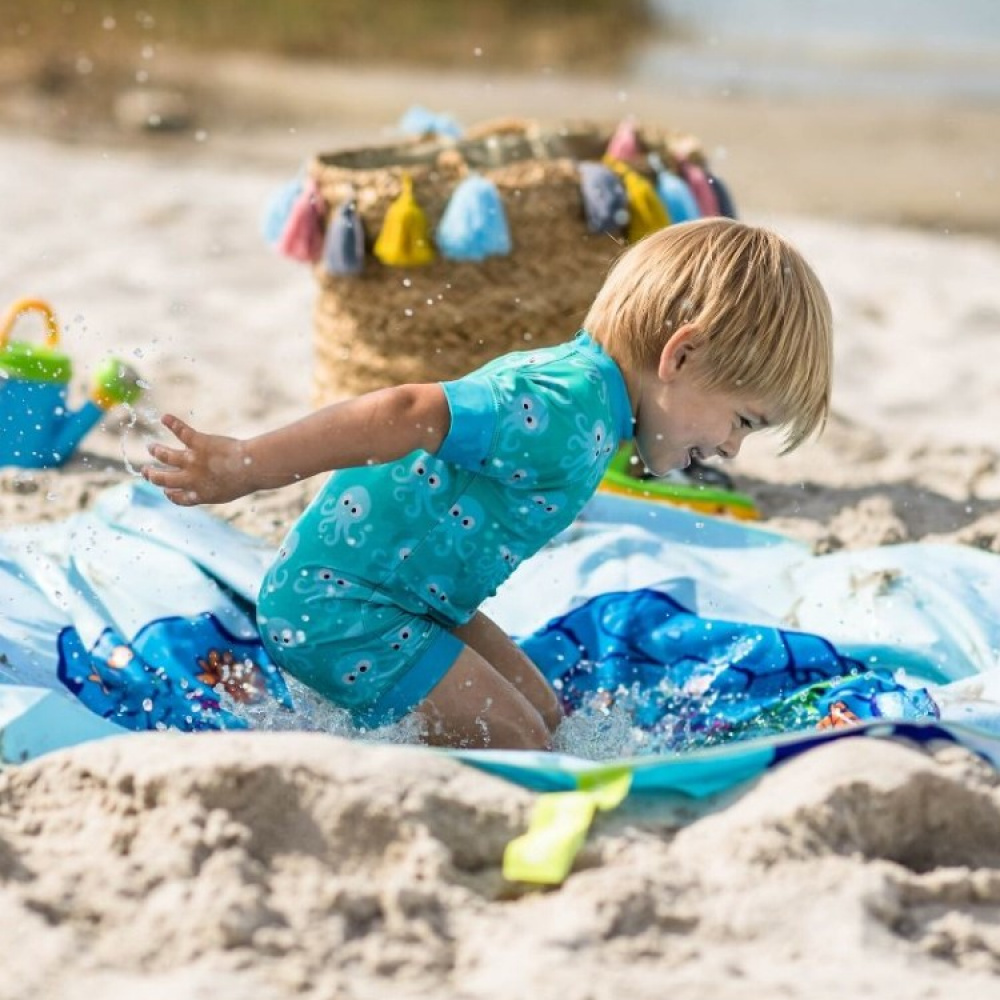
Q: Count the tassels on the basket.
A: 12